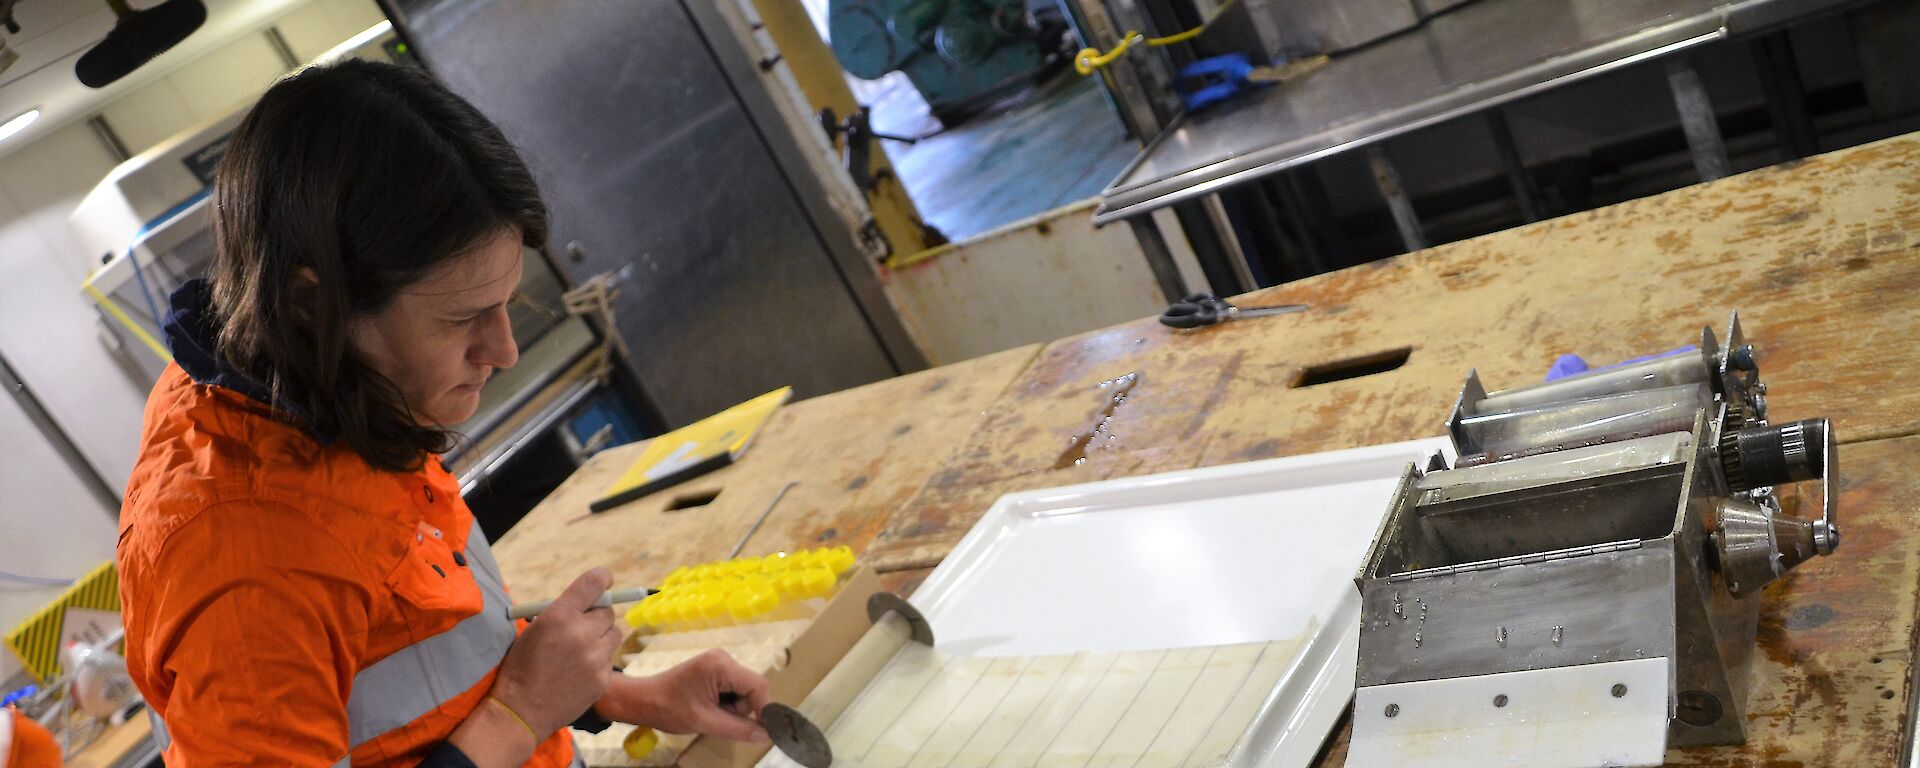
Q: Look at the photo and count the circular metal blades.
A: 2